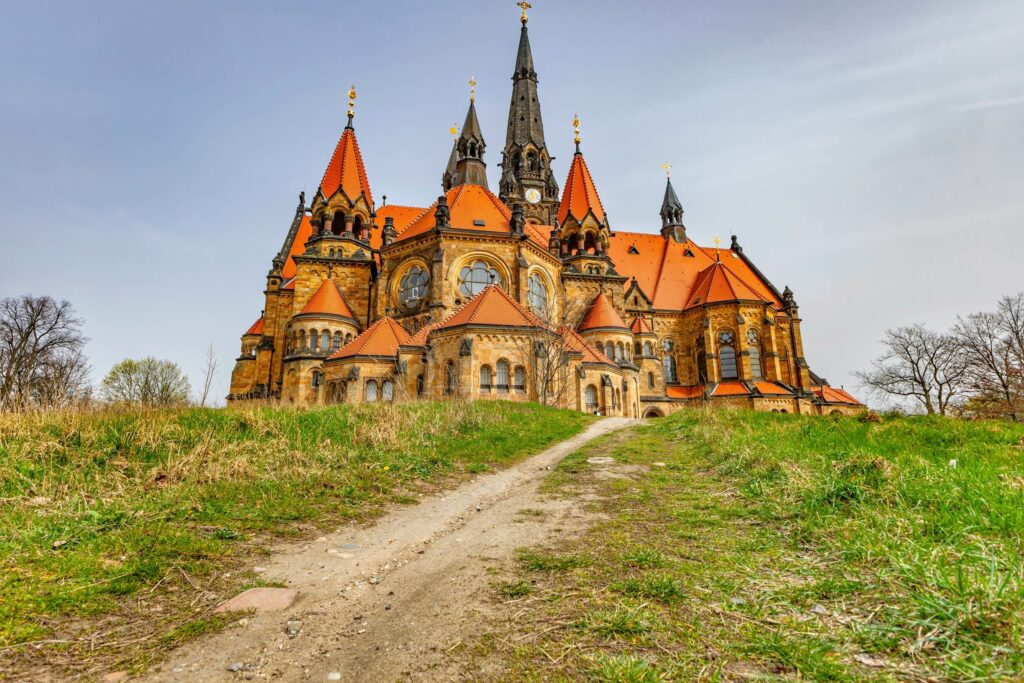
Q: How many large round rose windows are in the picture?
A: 3